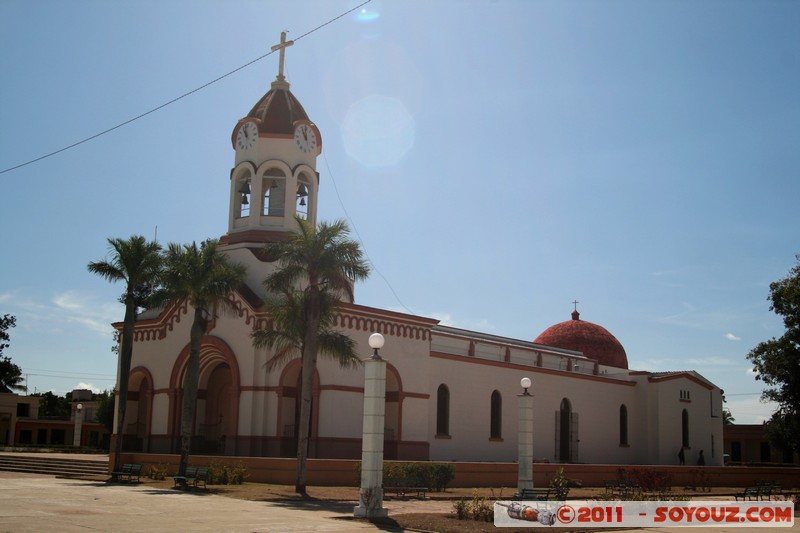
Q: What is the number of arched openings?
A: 12